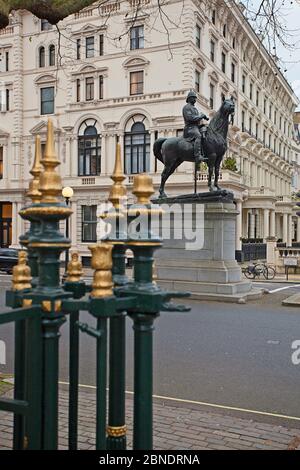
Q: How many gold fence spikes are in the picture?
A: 3